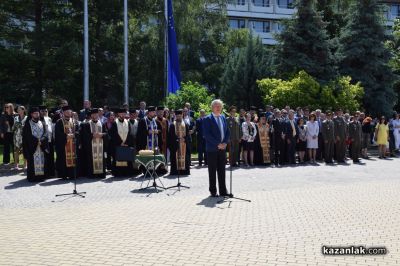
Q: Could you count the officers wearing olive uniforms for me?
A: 4